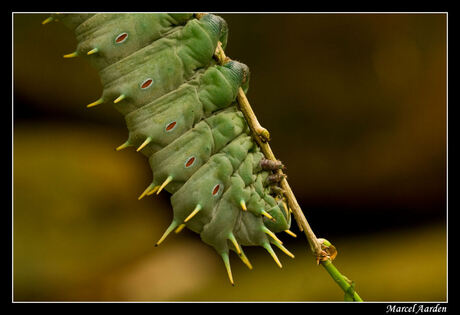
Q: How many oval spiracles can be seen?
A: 5